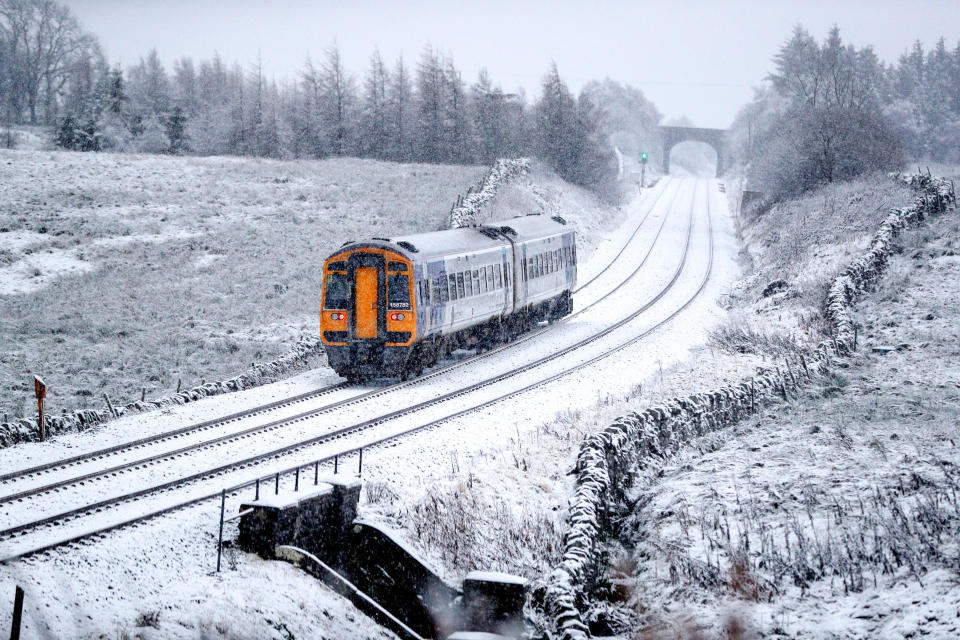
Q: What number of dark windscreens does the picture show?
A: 2